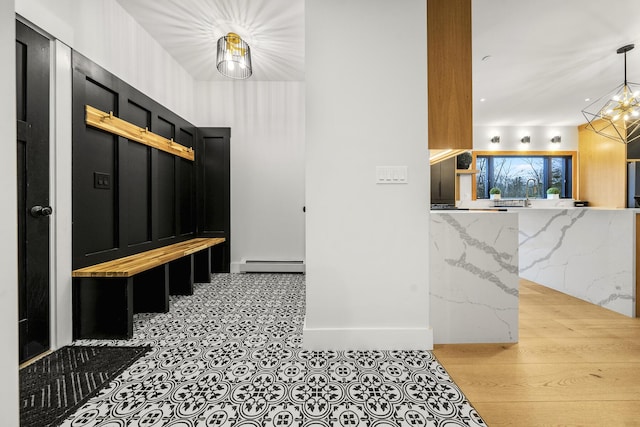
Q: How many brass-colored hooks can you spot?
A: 4